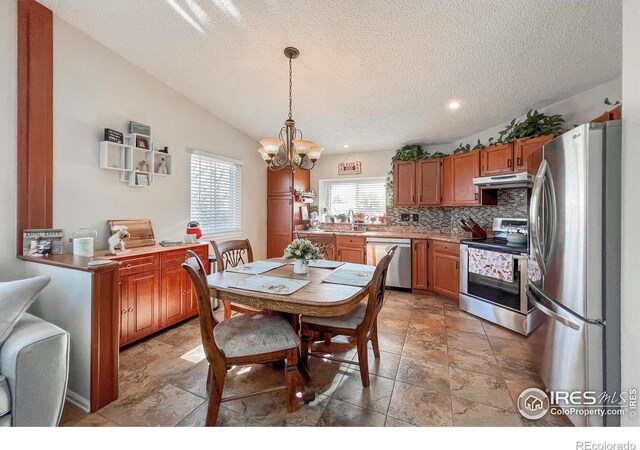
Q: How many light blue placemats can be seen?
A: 4